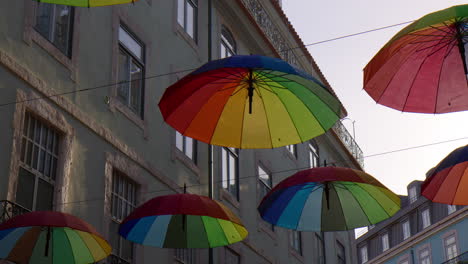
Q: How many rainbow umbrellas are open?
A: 7